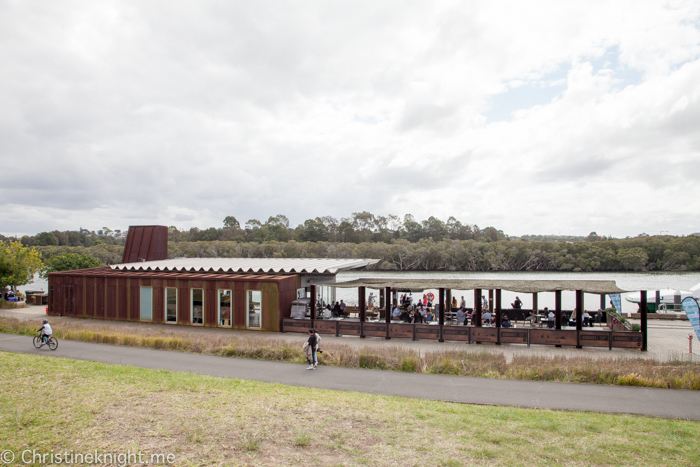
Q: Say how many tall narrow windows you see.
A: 5